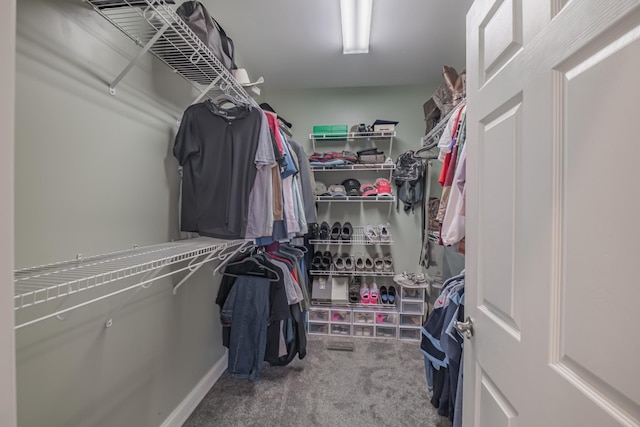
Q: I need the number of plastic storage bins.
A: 12